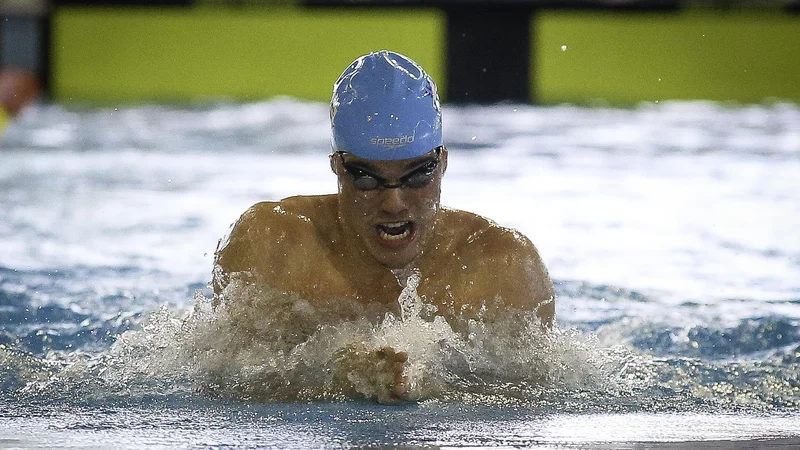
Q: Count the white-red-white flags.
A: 0